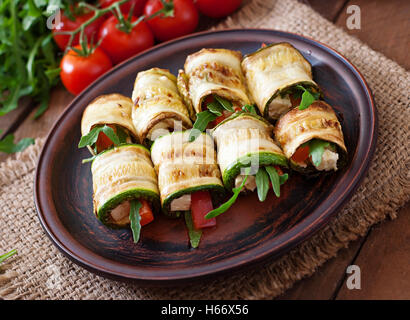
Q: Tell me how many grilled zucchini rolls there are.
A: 8